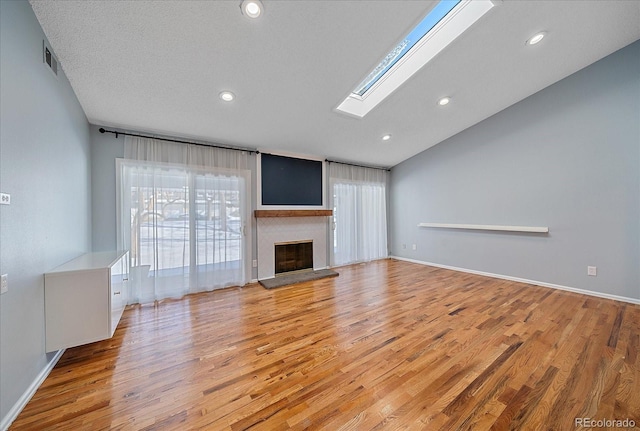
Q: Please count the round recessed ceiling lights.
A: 5